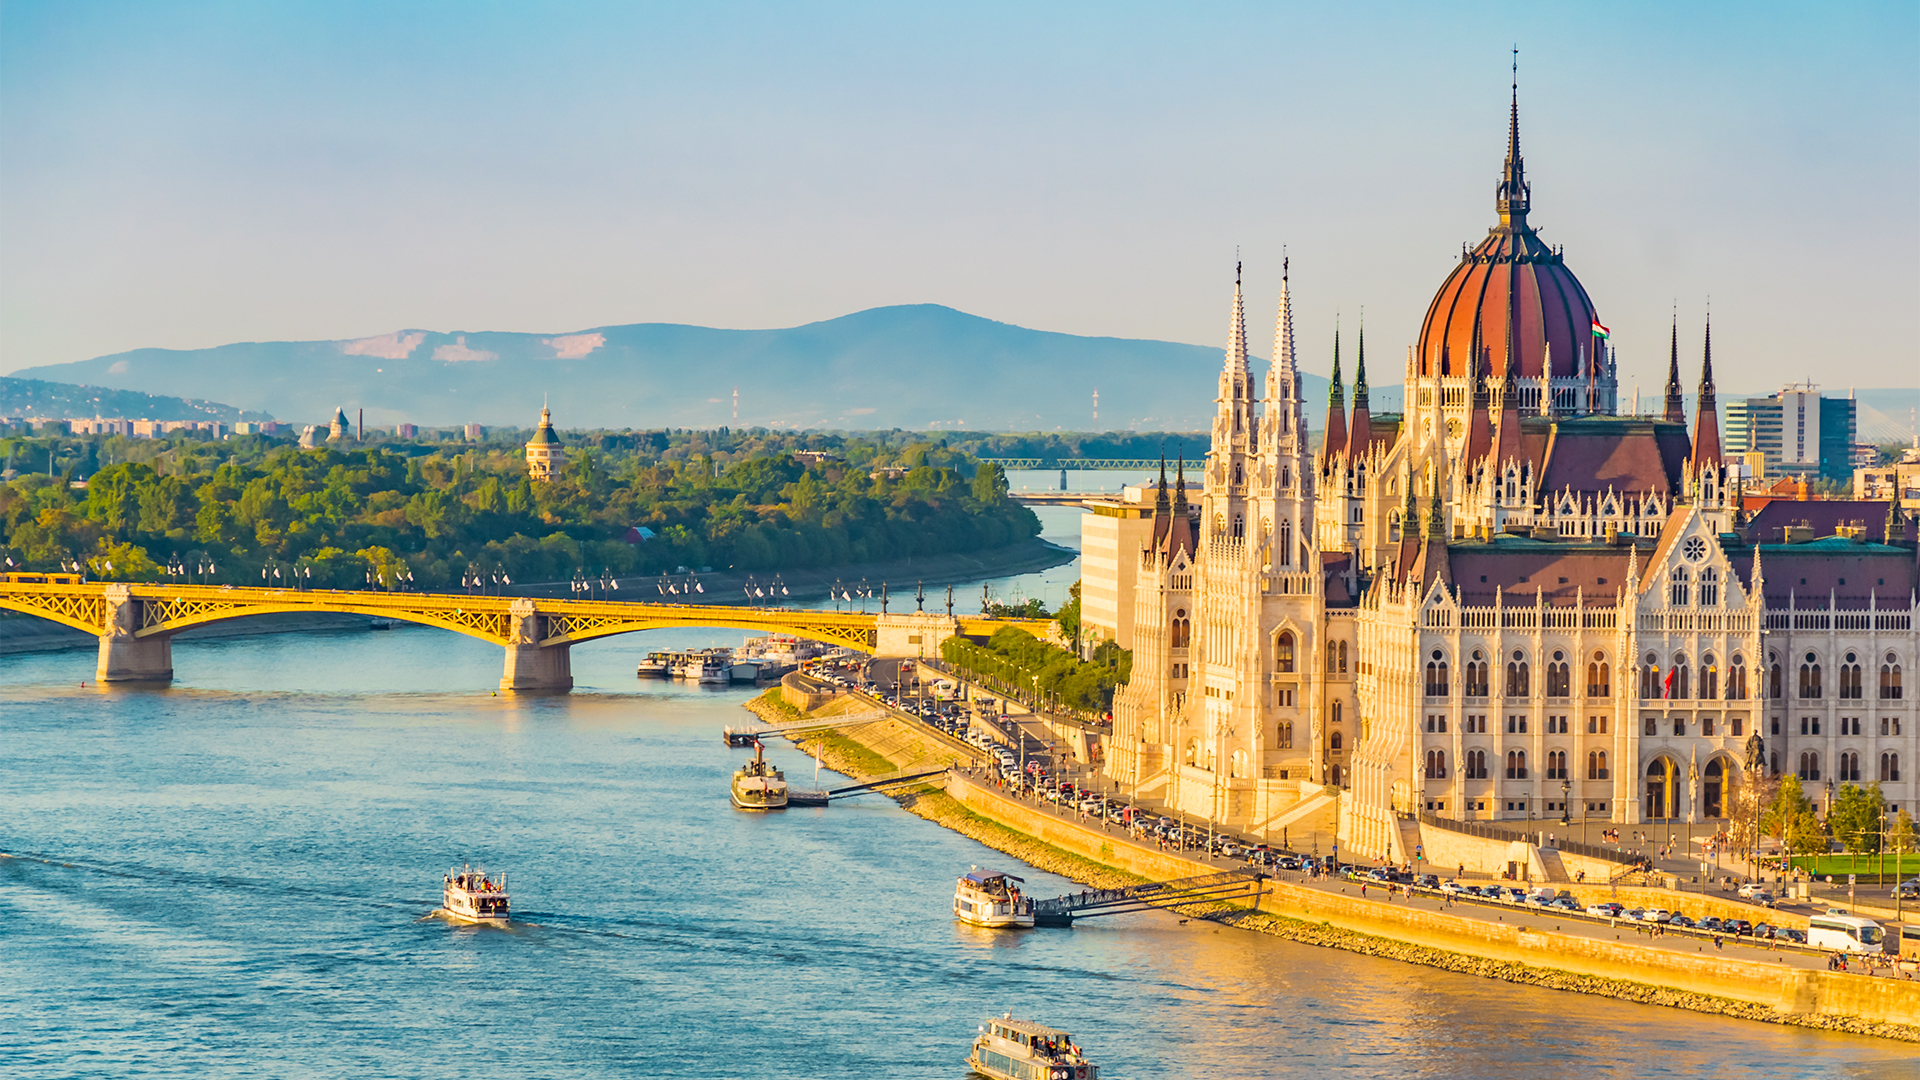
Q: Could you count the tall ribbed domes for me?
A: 1